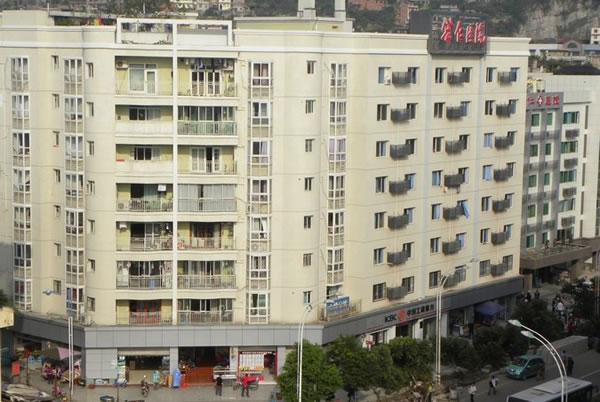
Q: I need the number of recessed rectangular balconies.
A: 14